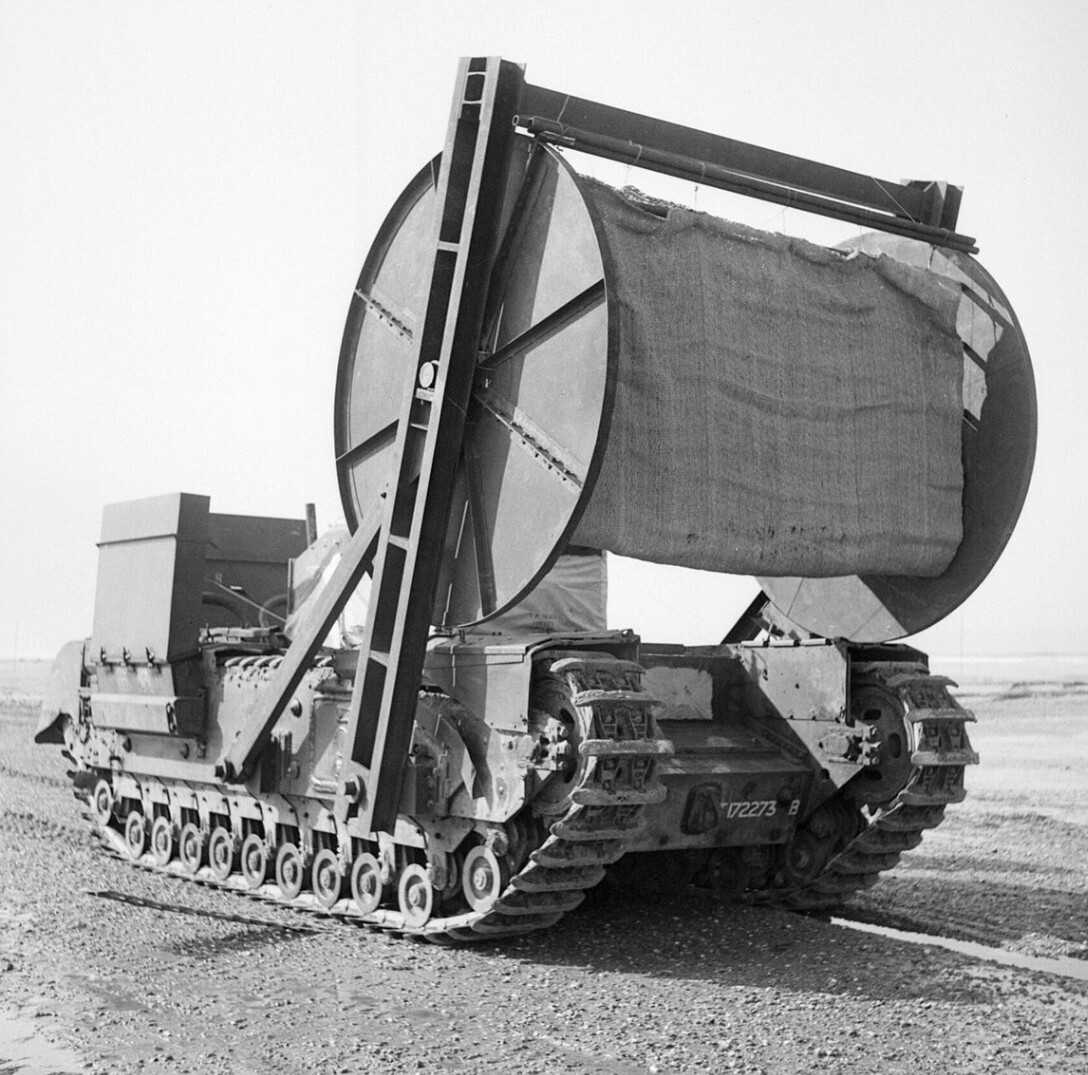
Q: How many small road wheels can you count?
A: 11